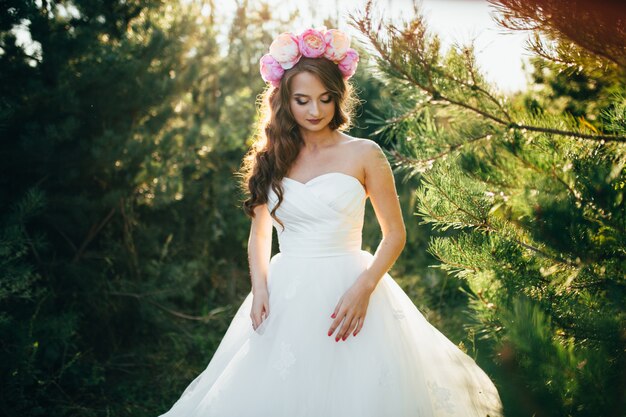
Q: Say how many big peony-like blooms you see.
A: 5